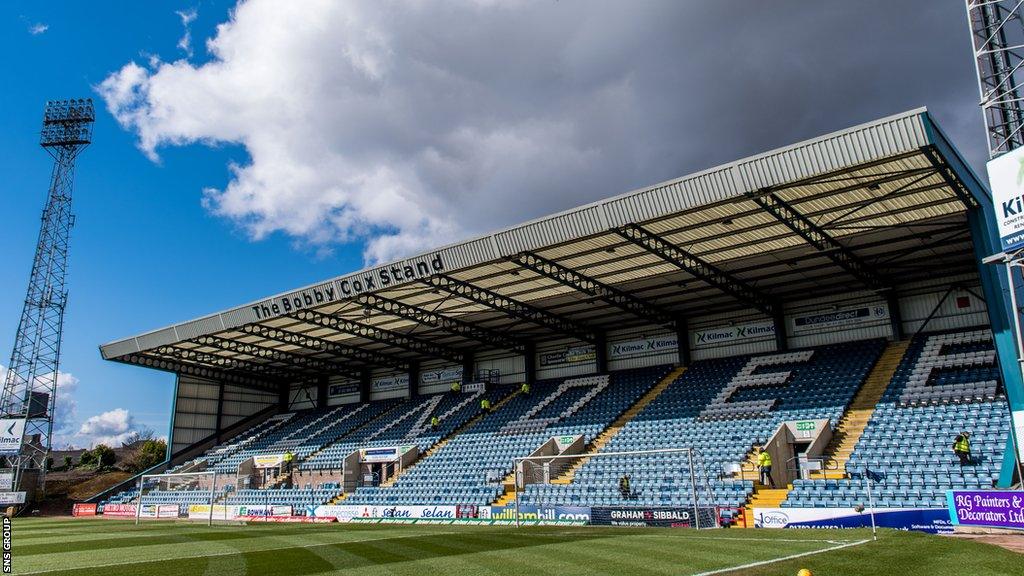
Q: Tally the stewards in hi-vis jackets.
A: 8